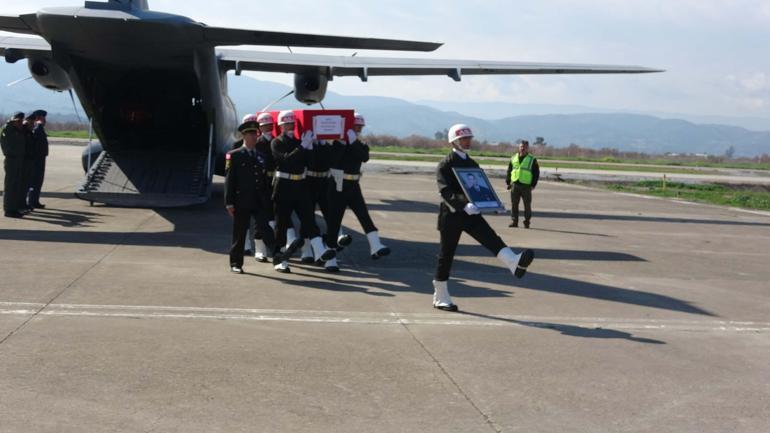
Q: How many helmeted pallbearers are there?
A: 4